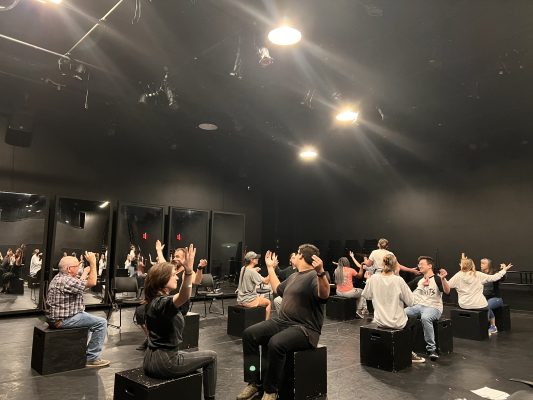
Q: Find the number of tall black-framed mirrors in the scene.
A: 5